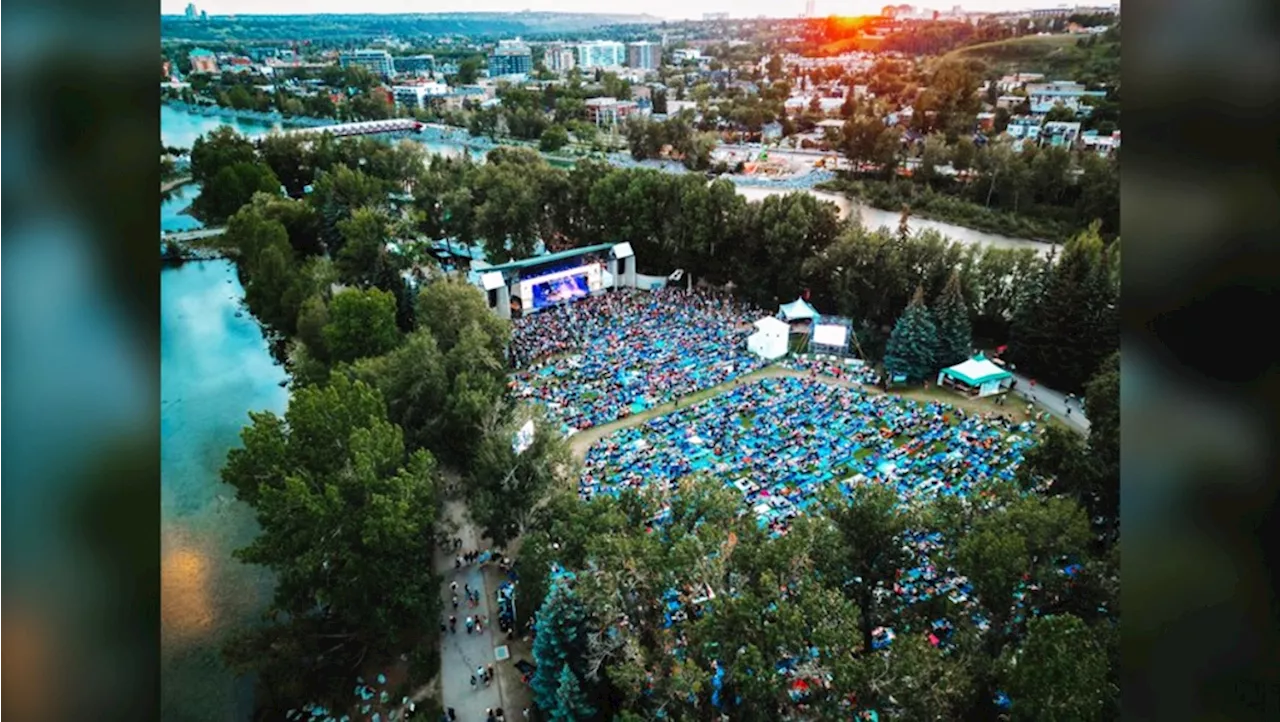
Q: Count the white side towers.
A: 2